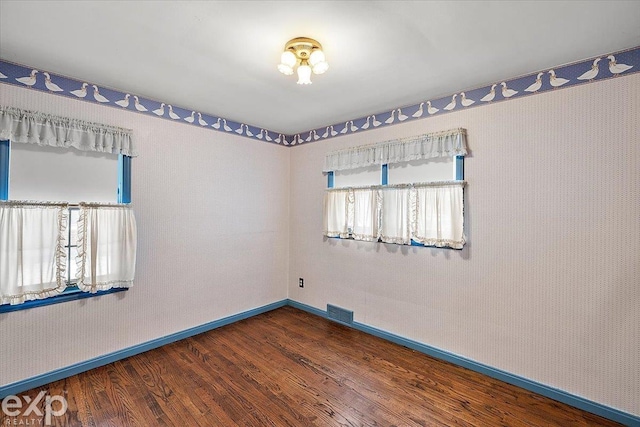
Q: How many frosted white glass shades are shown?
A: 3